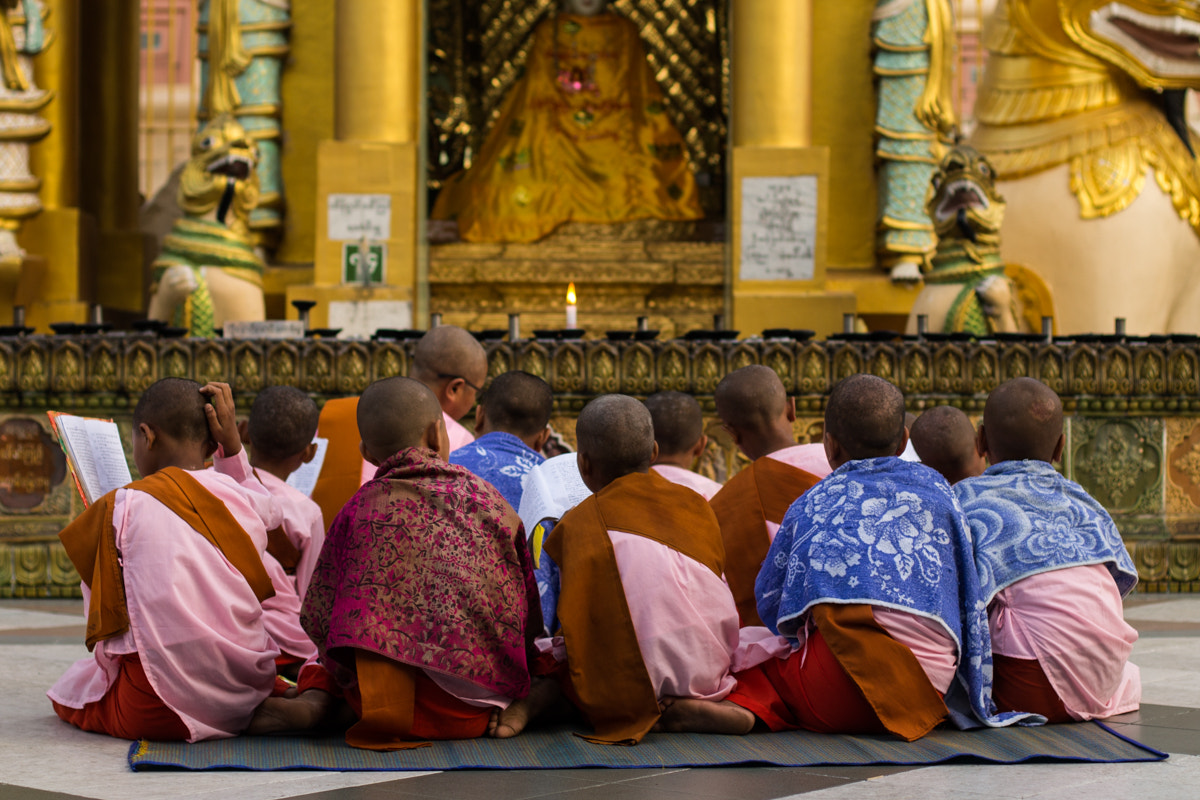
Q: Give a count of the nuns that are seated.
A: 11